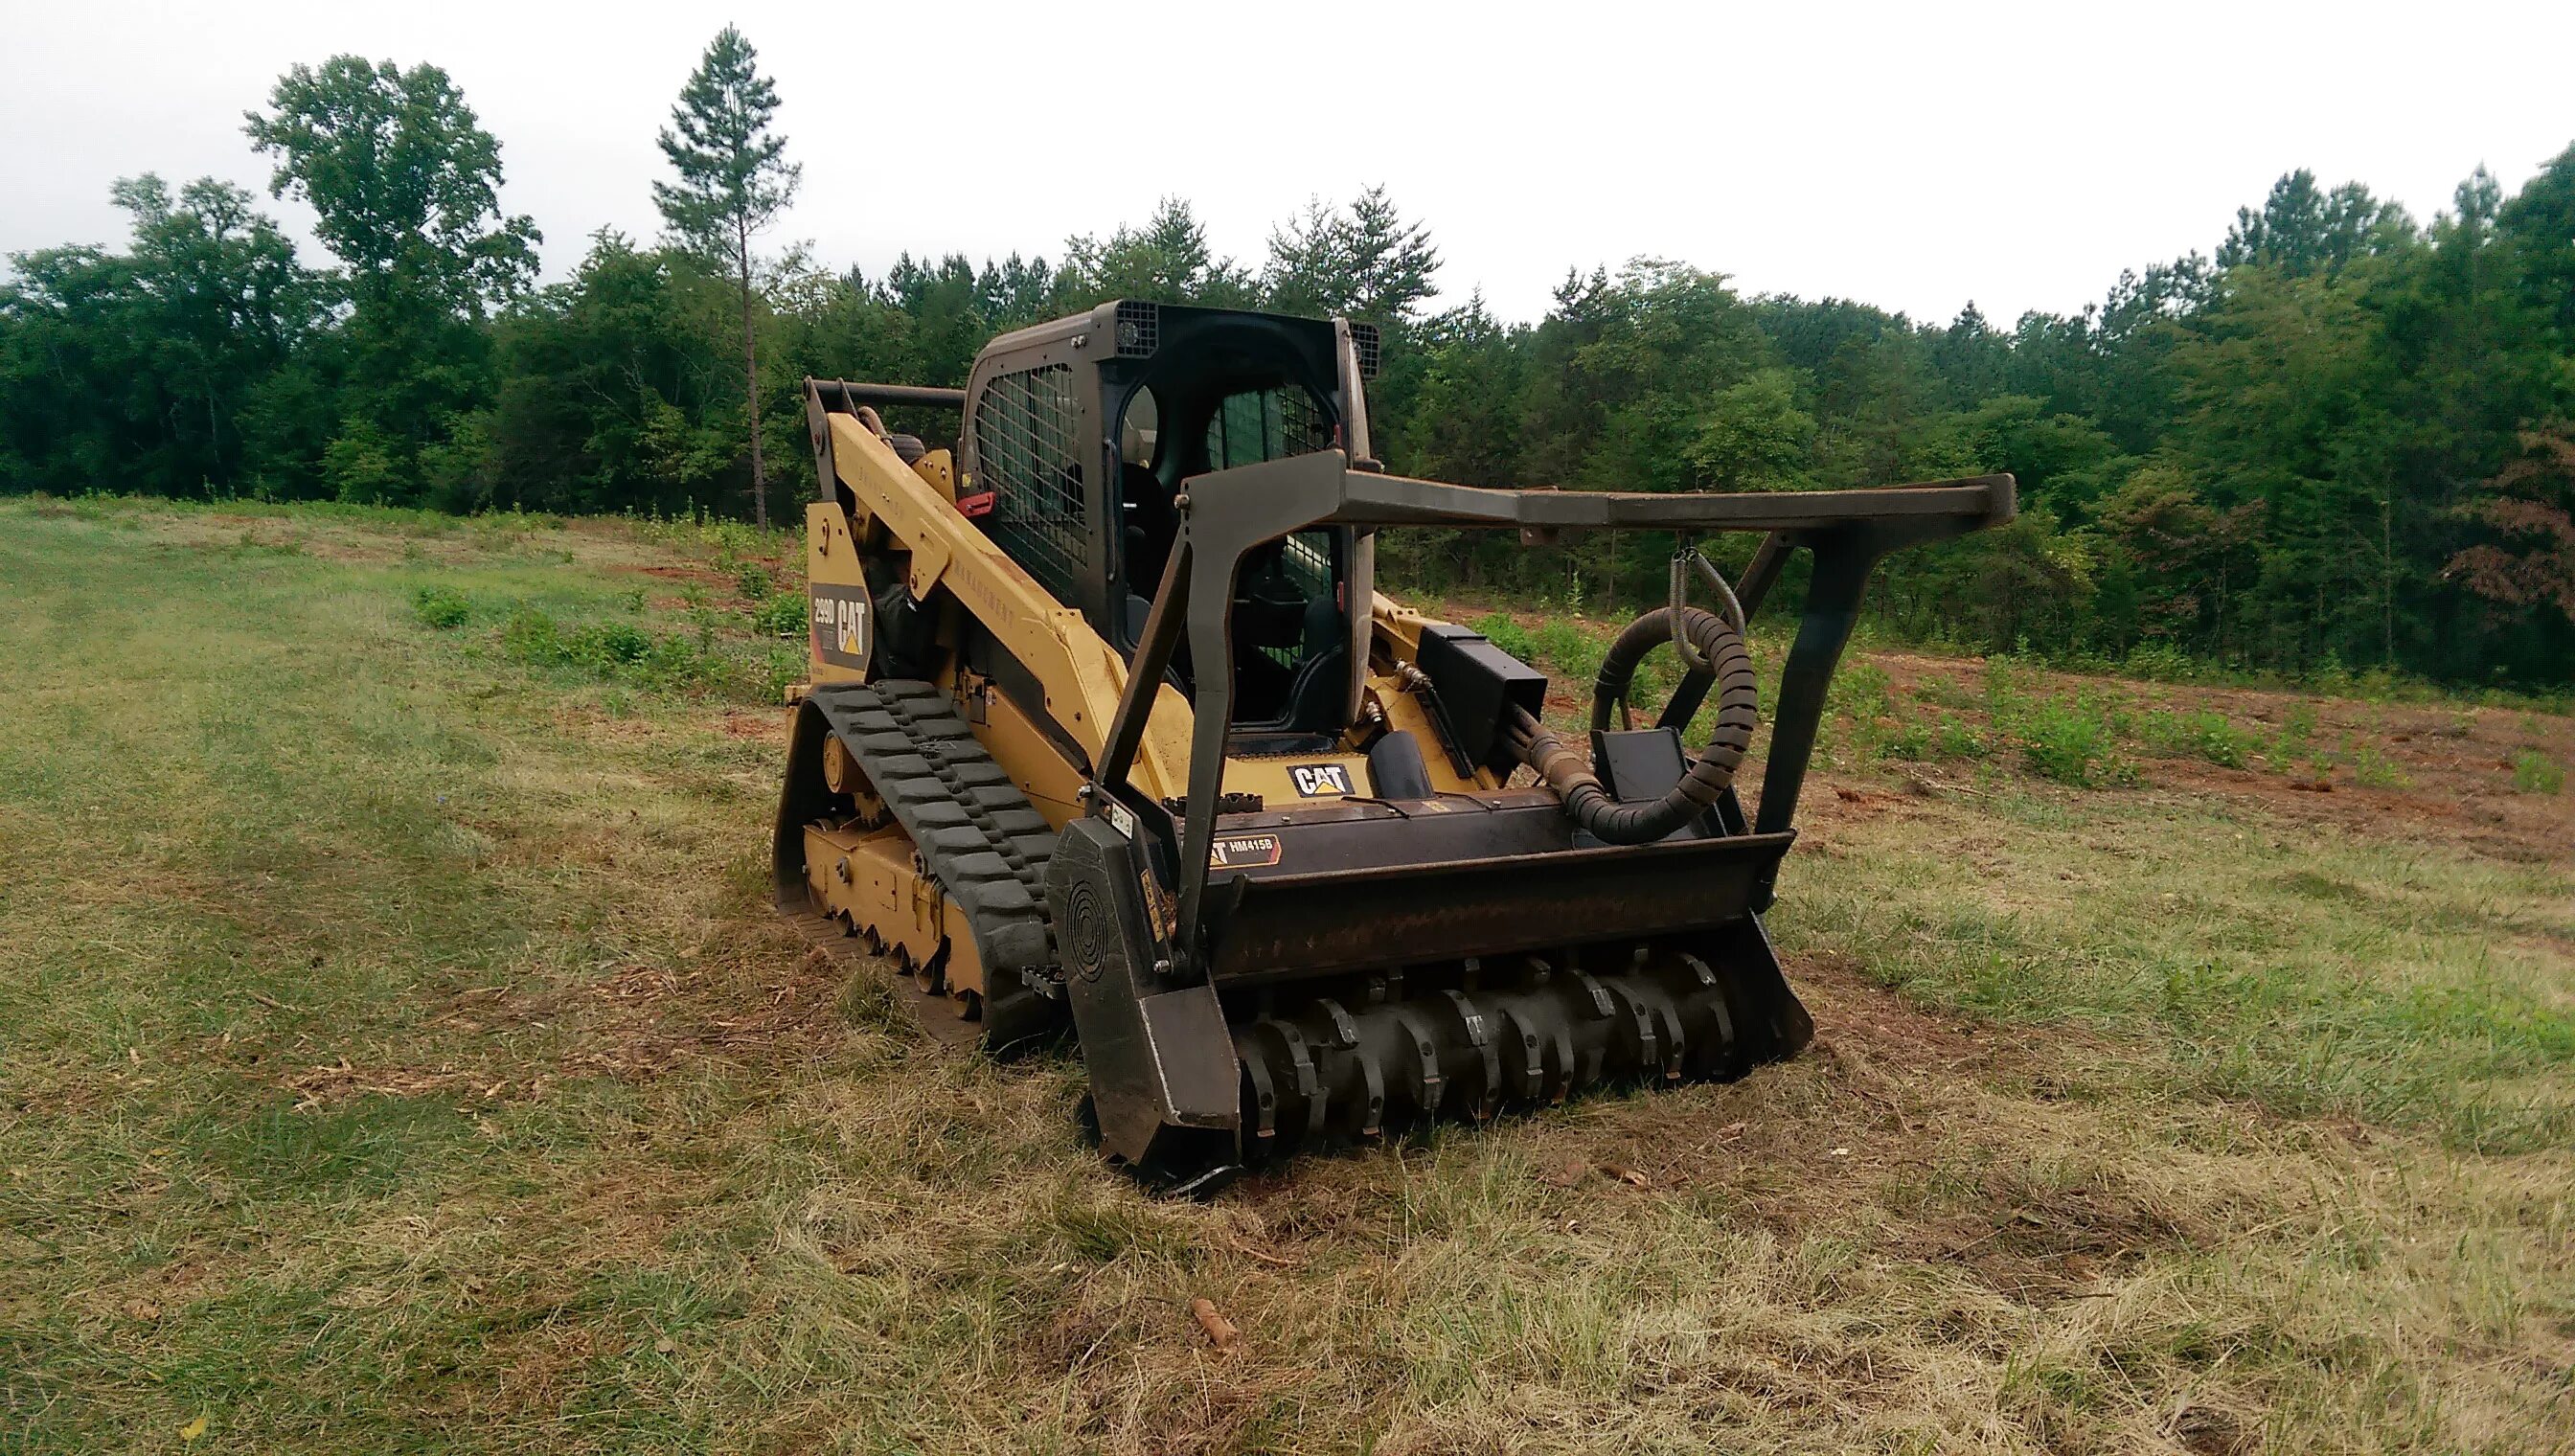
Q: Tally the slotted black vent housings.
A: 2